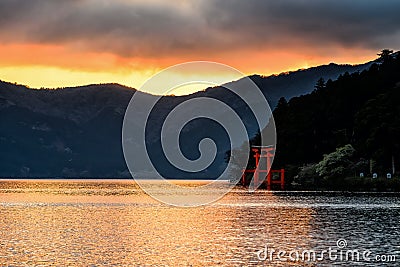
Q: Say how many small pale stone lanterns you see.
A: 3